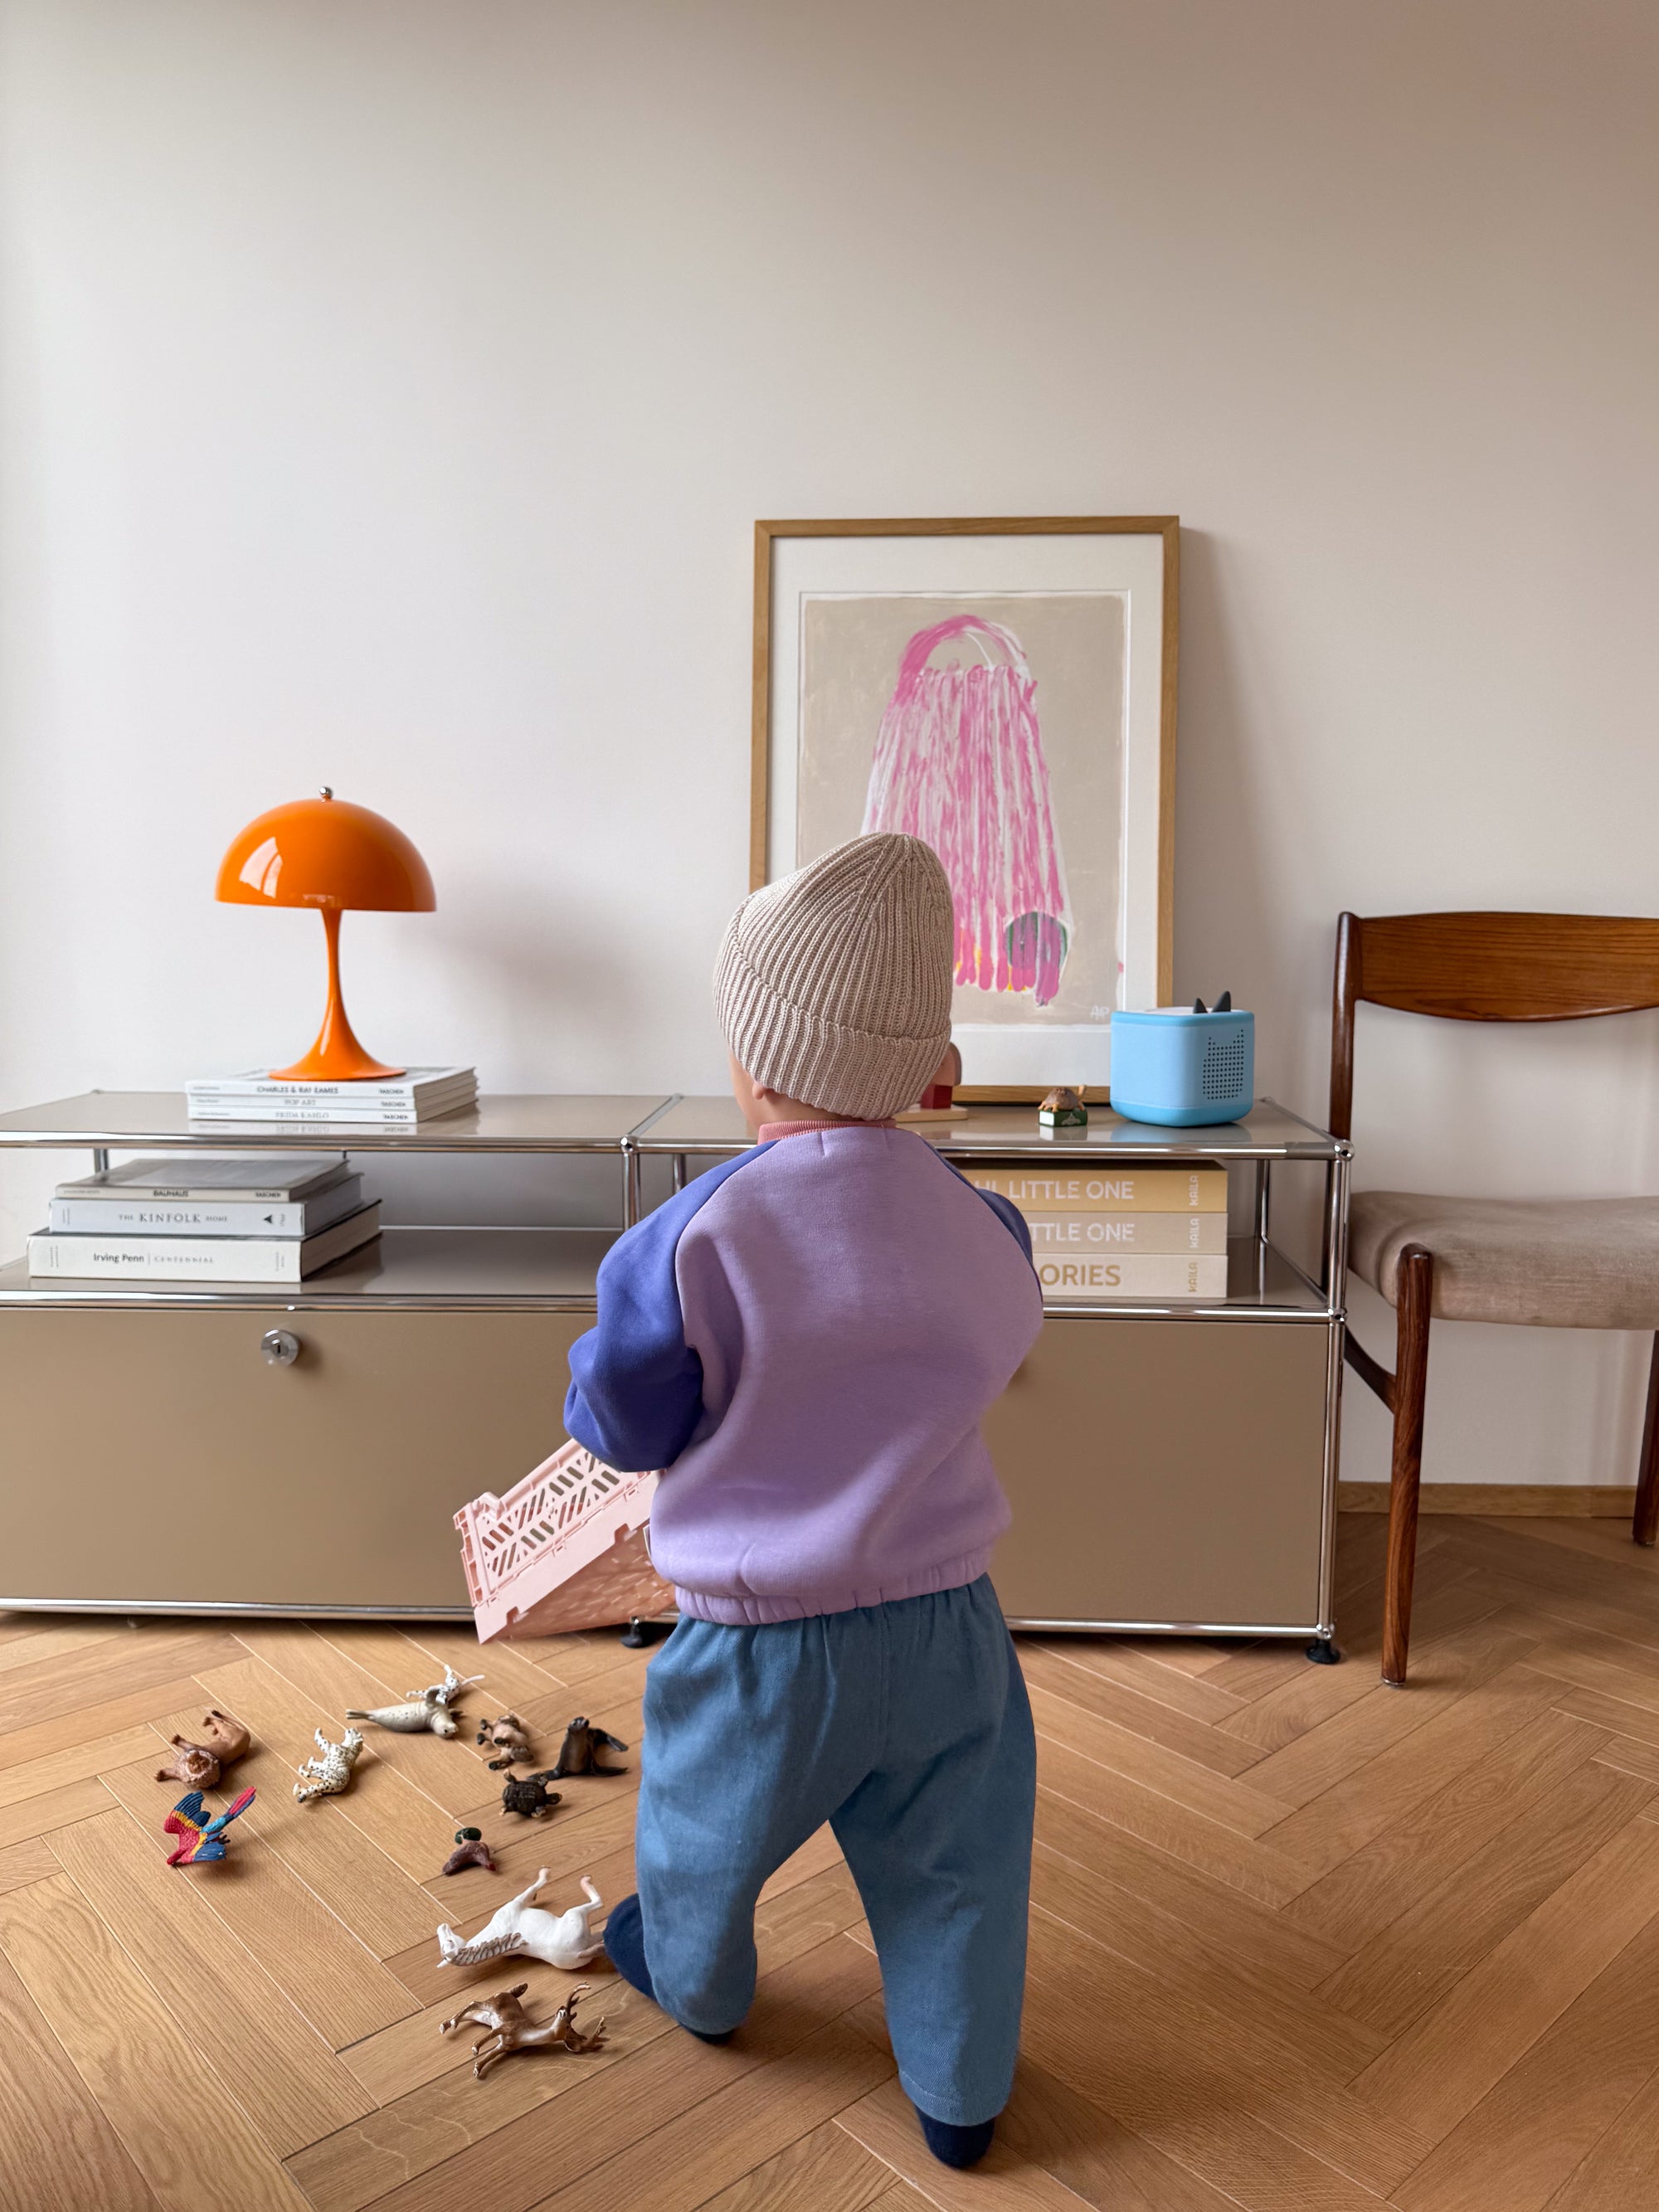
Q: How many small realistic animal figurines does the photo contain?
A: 11